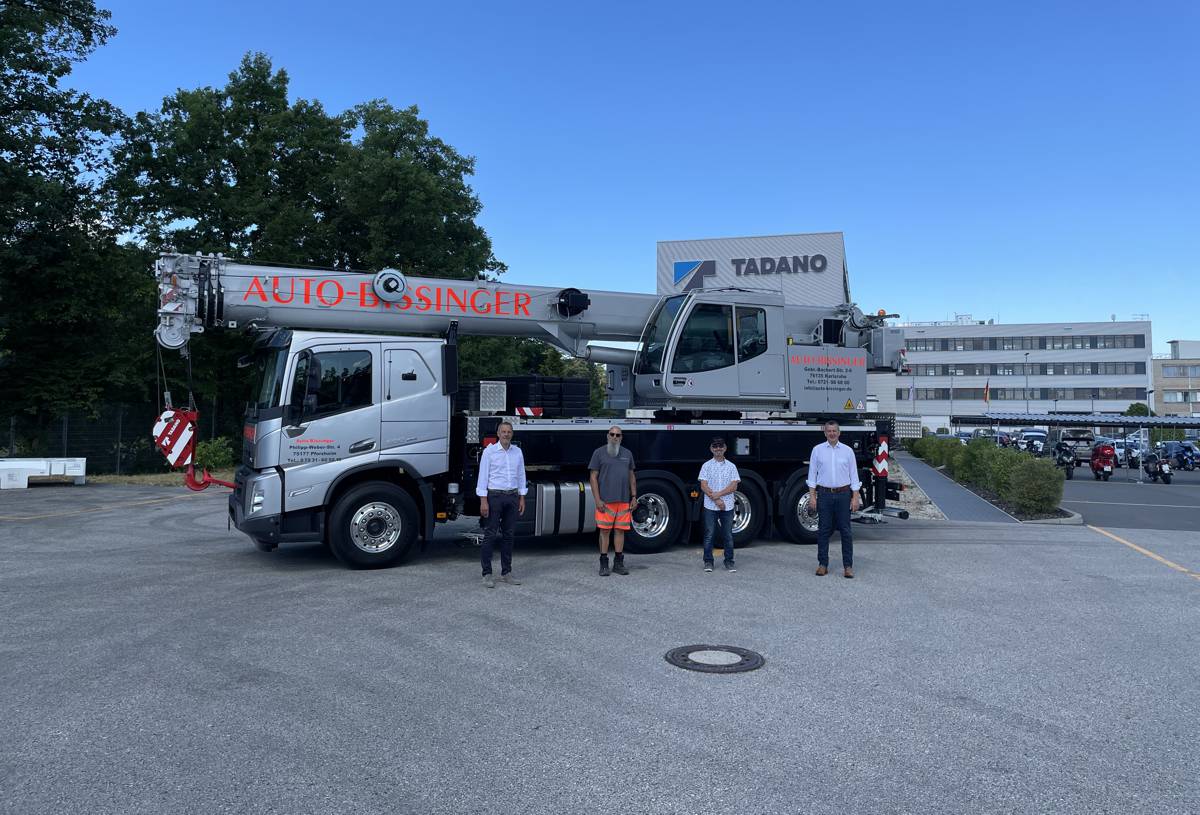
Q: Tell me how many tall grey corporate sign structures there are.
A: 1